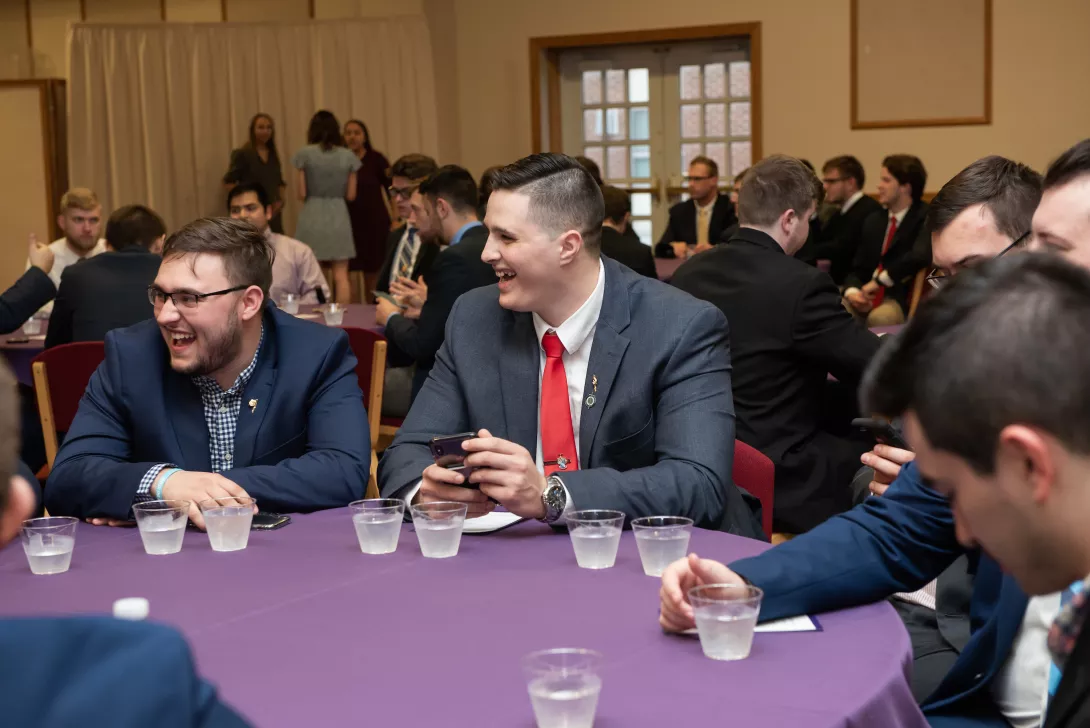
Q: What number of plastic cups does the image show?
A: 12